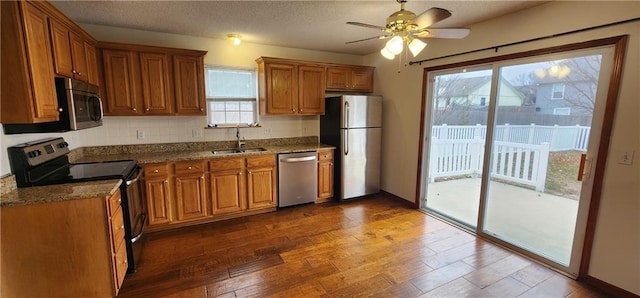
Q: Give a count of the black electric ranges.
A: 1